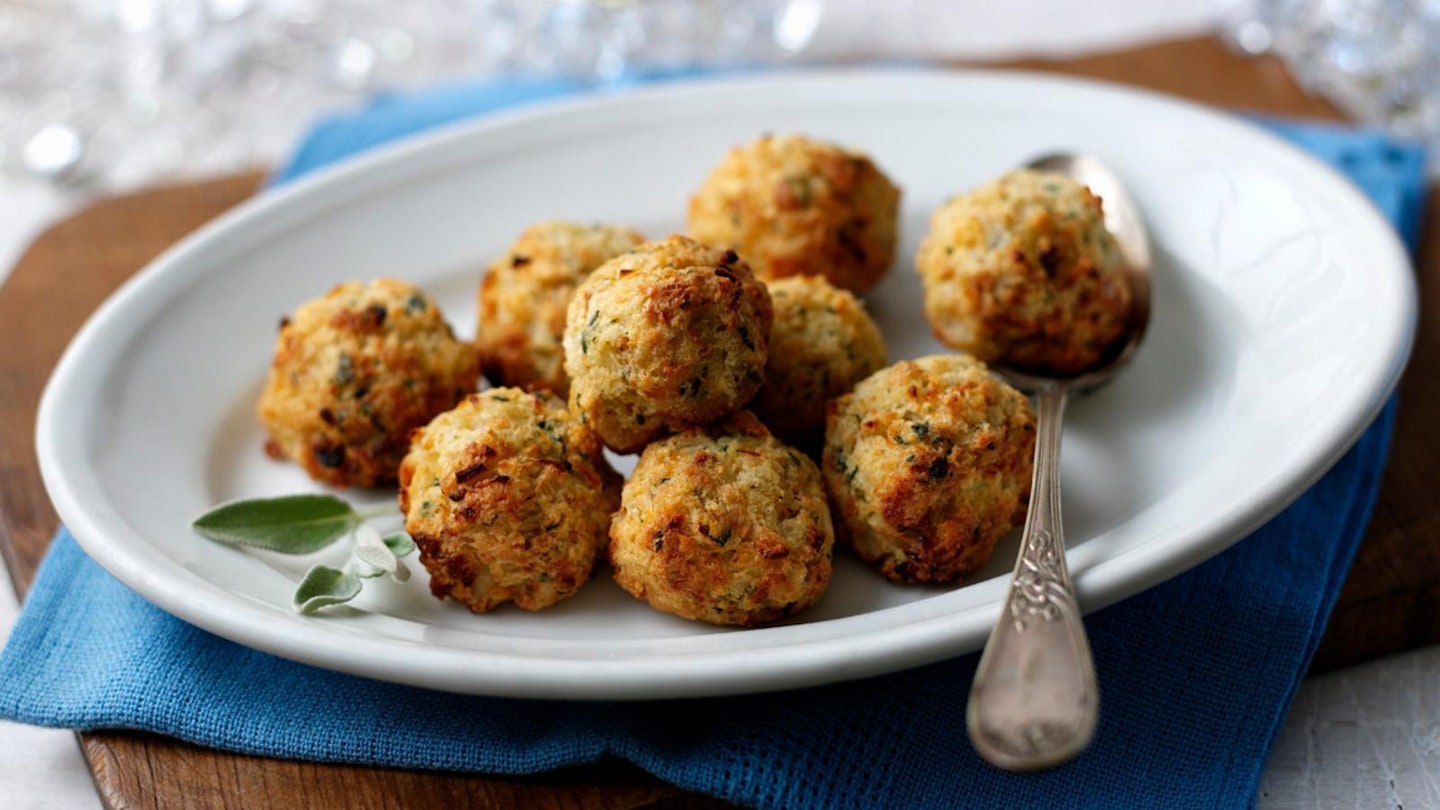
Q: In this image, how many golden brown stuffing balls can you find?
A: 9